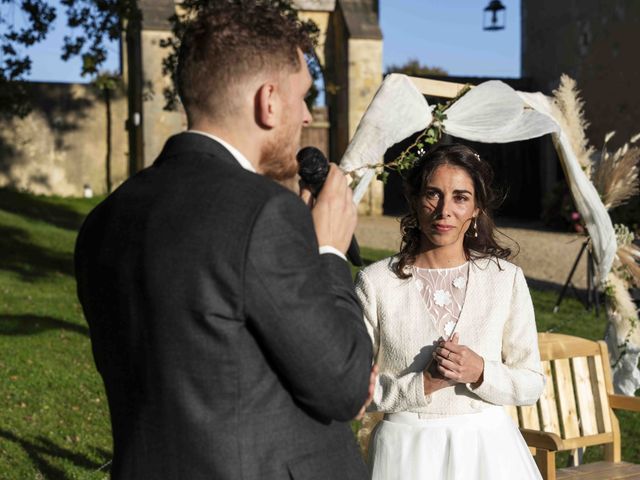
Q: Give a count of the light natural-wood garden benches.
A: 1